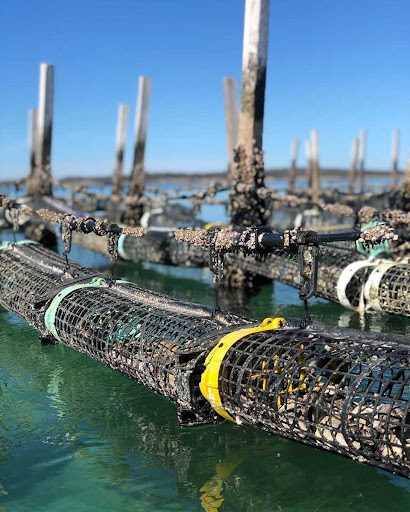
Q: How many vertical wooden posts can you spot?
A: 12